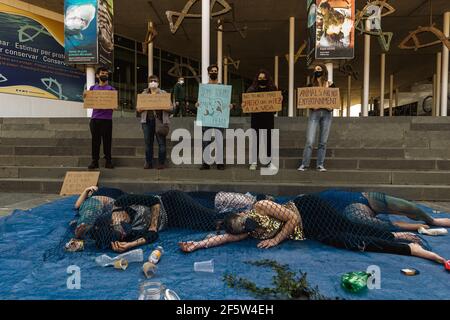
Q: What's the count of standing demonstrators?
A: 5